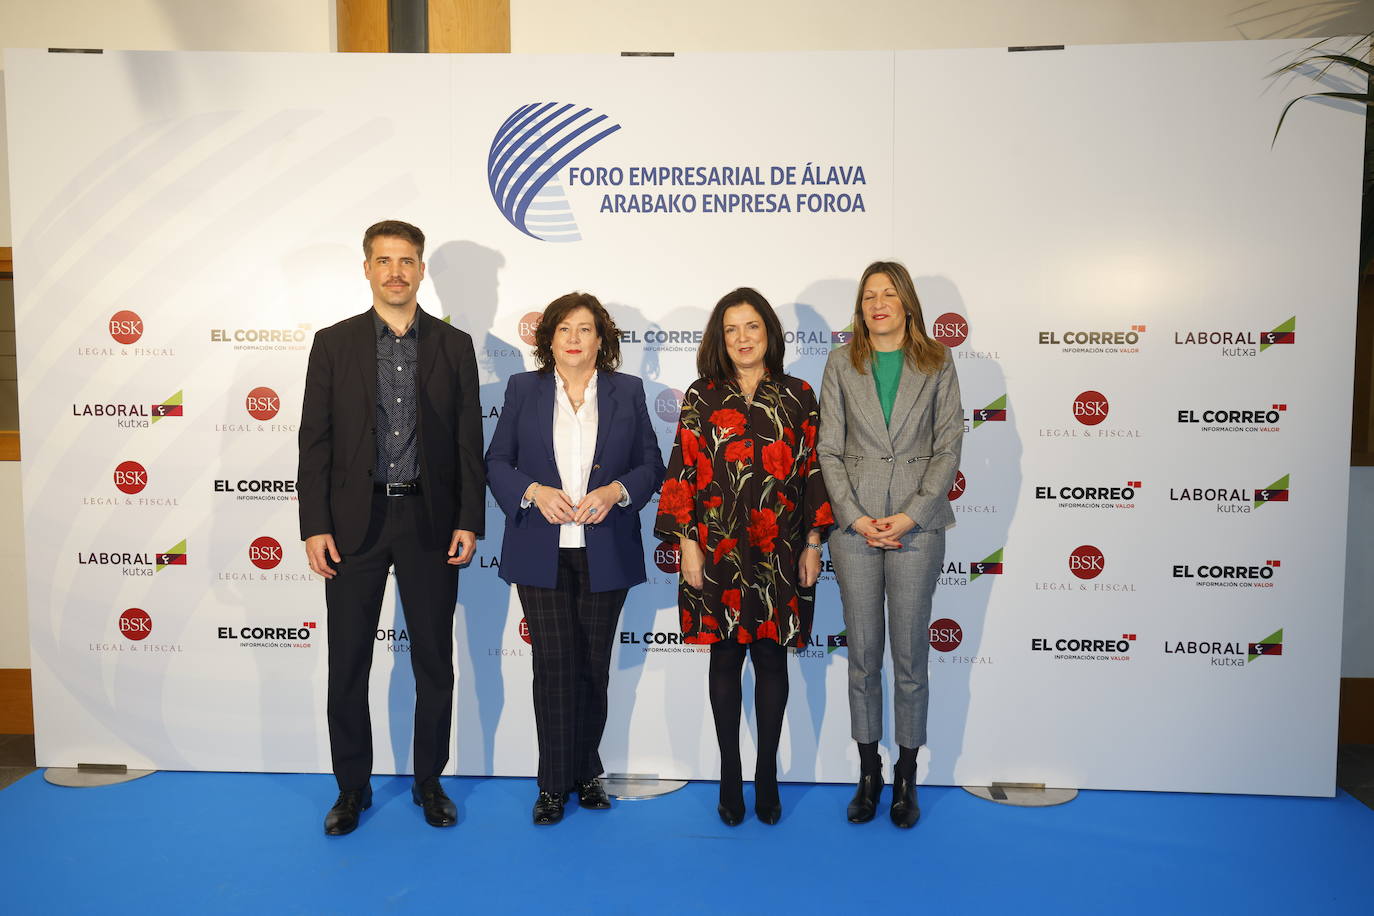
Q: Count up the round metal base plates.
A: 3